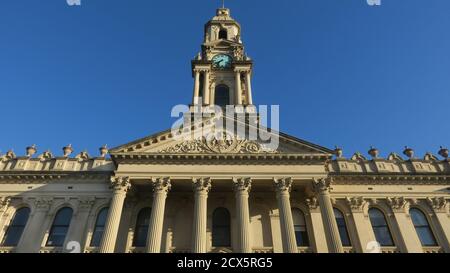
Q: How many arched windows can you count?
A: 11